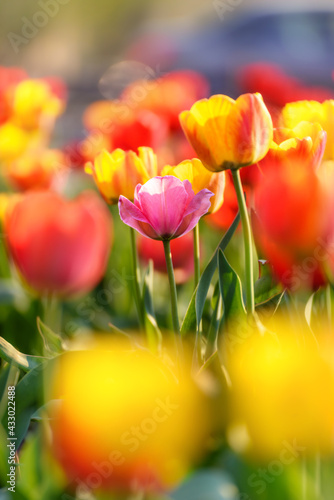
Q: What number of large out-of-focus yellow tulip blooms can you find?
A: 2